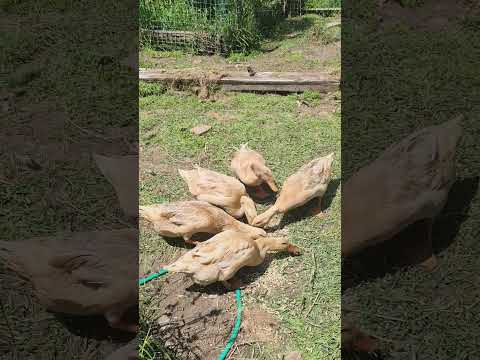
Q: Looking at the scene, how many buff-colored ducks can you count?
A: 5